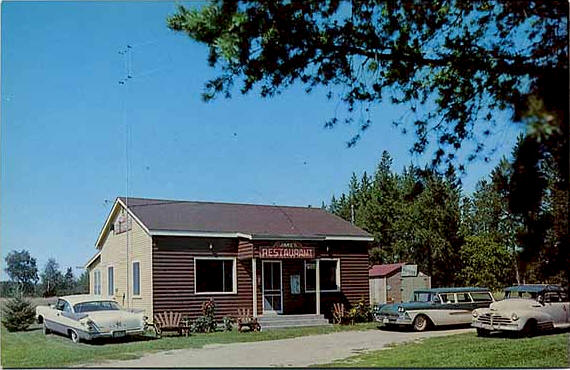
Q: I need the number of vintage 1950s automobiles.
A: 3